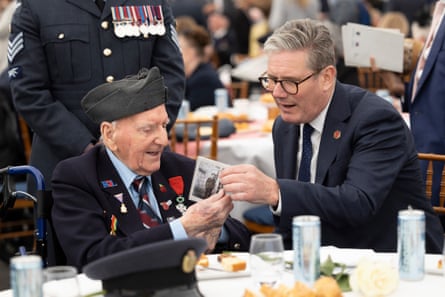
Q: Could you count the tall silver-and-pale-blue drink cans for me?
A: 3